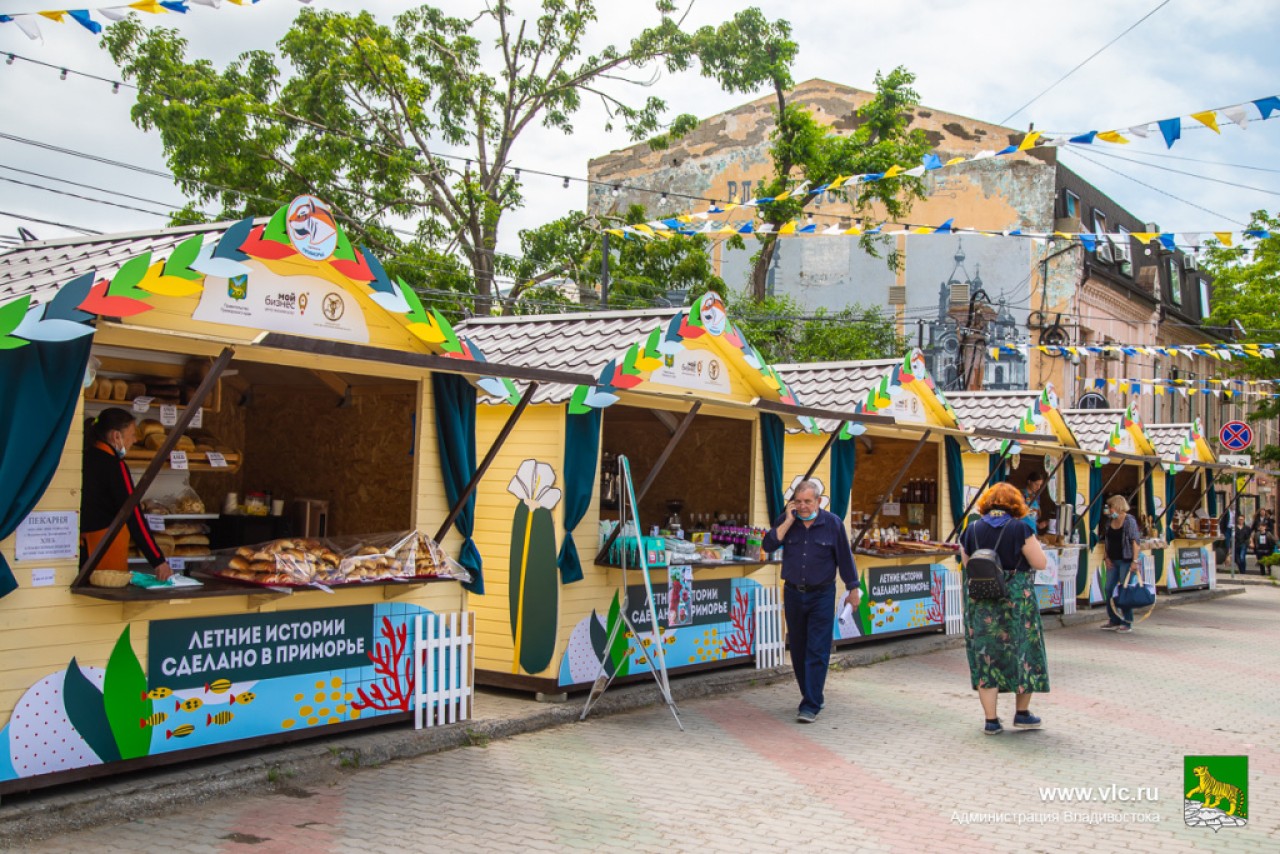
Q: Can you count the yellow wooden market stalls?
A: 6